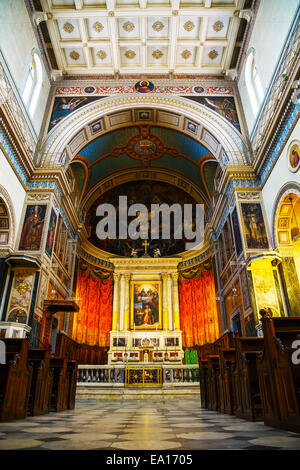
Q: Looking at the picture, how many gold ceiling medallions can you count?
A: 12